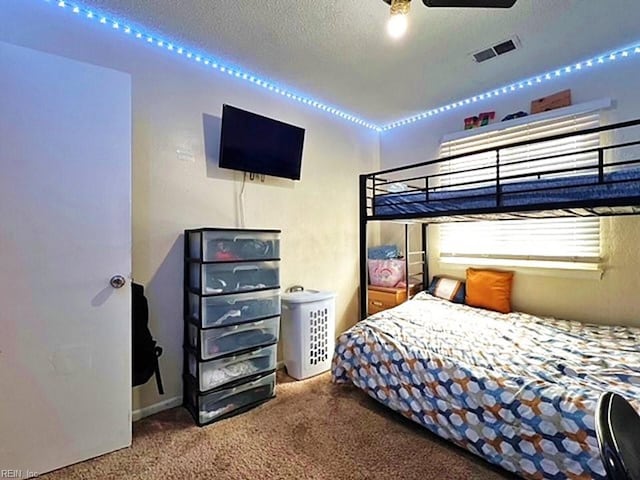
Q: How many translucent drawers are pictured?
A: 6